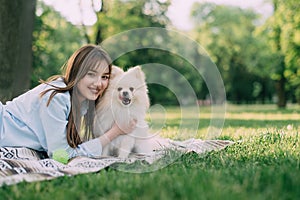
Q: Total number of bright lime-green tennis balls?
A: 1